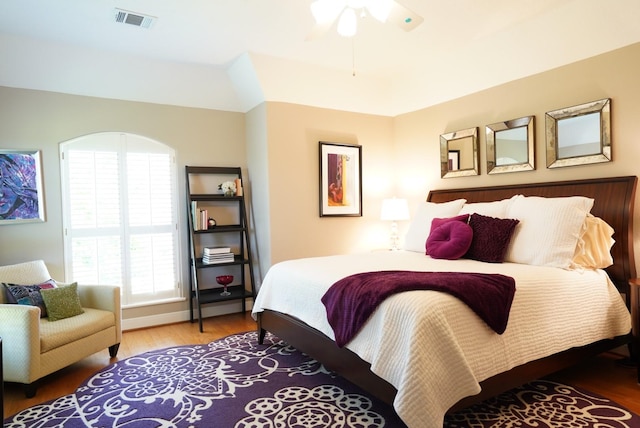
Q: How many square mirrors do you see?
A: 3